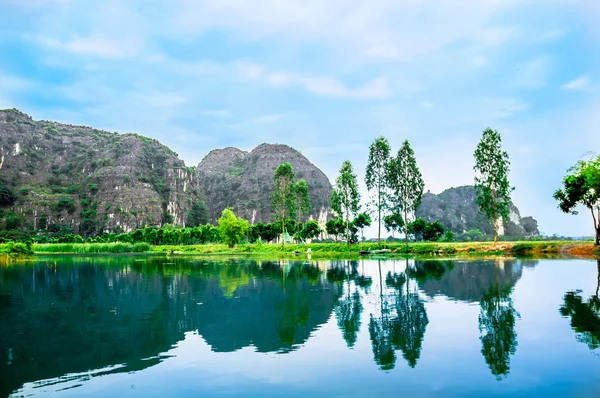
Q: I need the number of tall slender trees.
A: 6